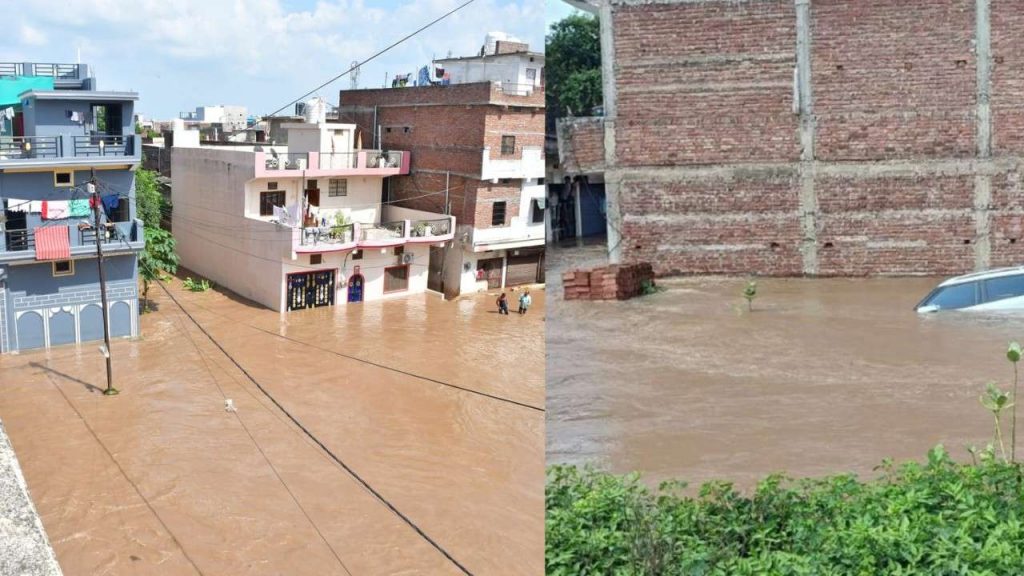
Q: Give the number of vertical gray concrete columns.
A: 3